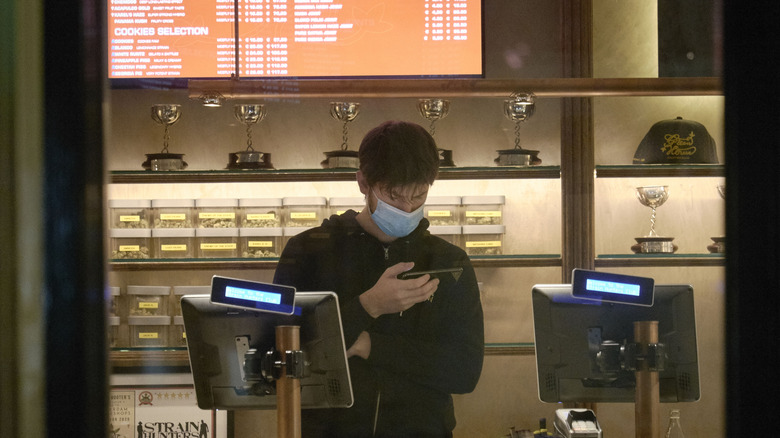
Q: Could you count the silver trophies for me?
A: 7